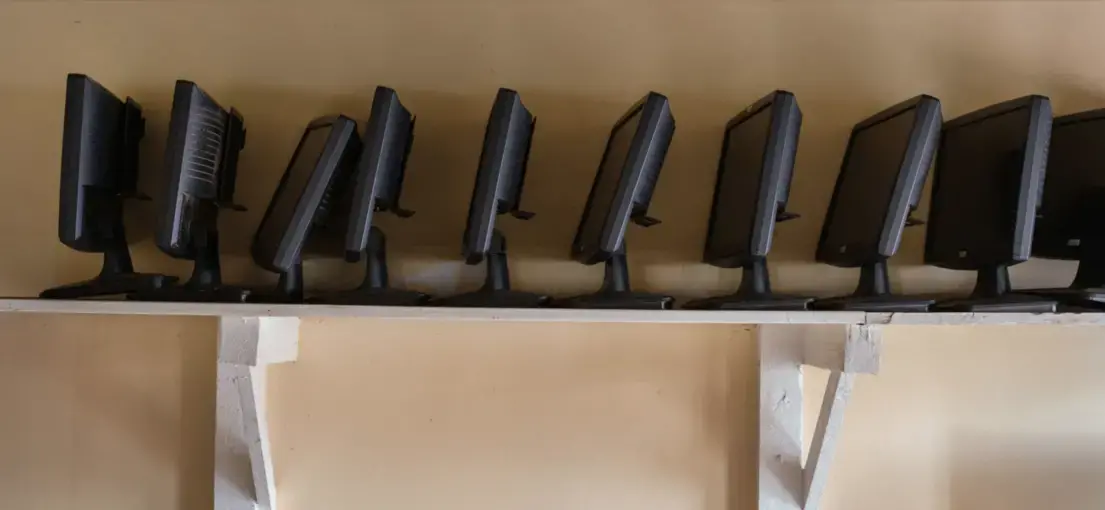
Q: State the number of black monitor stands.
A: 10